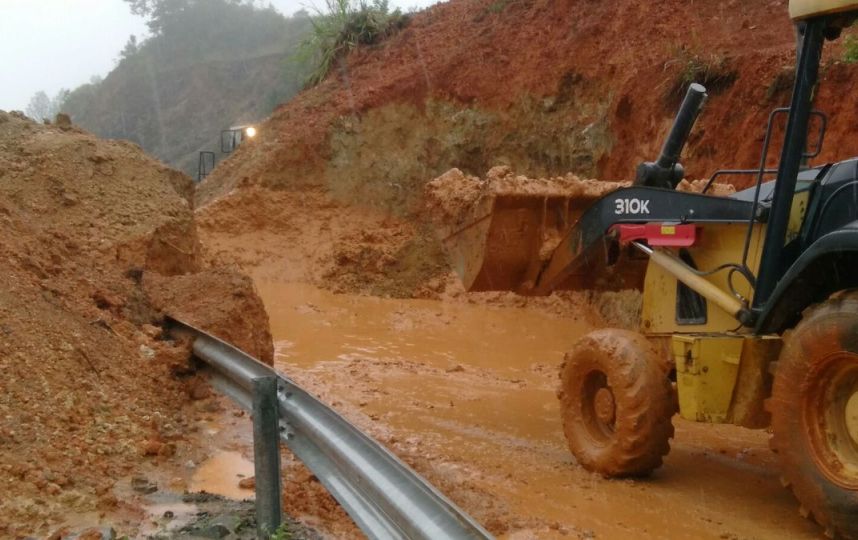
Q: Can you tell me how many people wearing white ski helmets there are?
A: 0